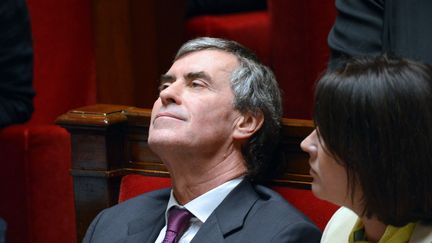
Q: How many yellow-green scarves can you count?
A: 1